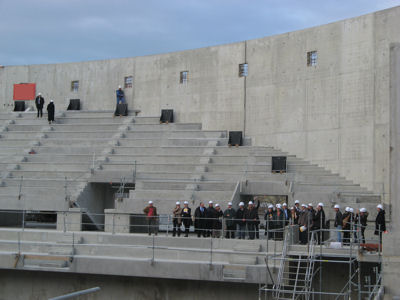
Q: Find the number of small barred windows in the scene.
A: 5